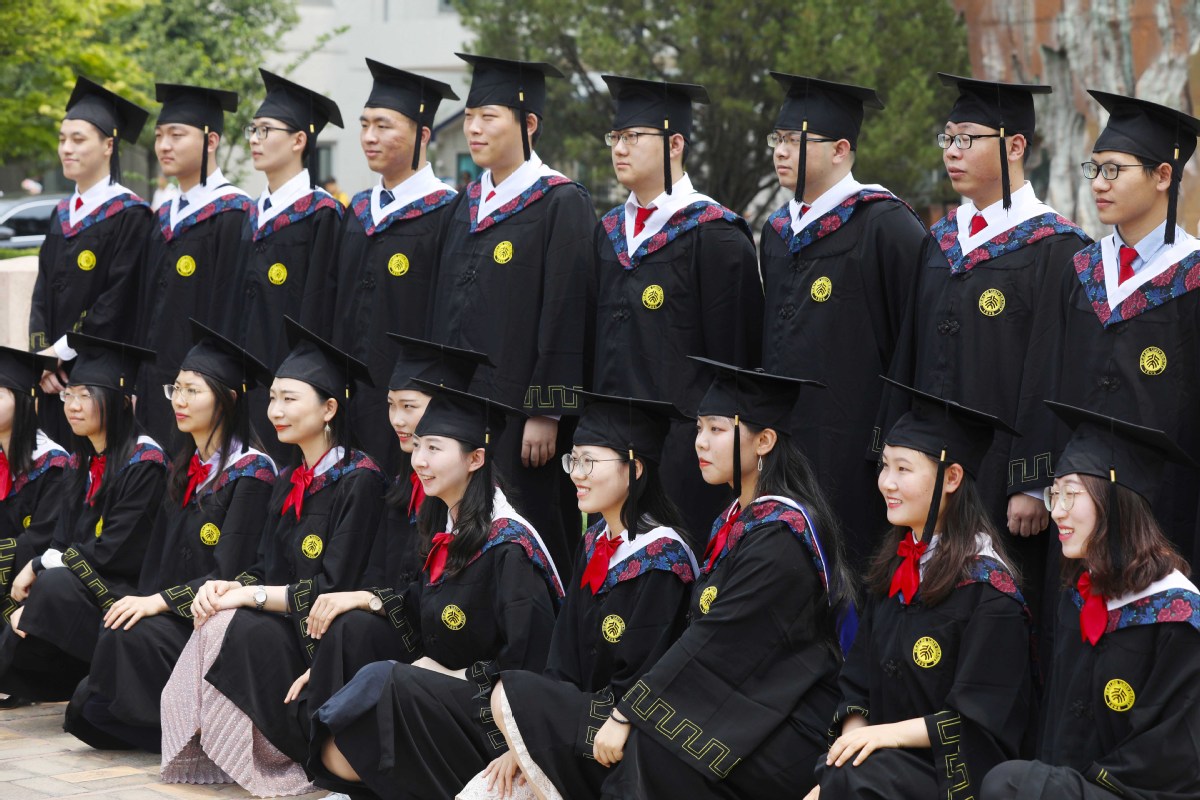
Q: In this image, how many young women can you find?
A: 10